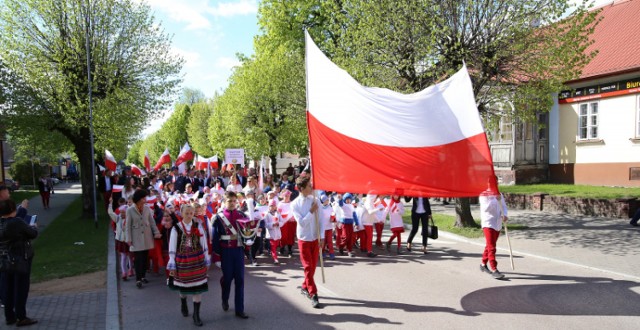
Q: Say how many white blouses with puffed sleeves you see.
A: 1